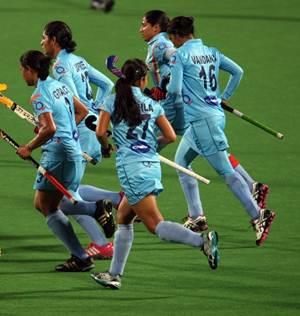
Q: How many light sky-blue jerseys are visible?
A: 5